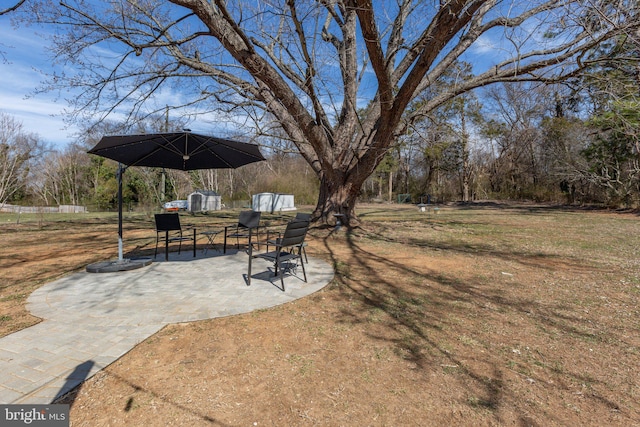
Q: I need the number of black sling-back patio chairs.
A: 4